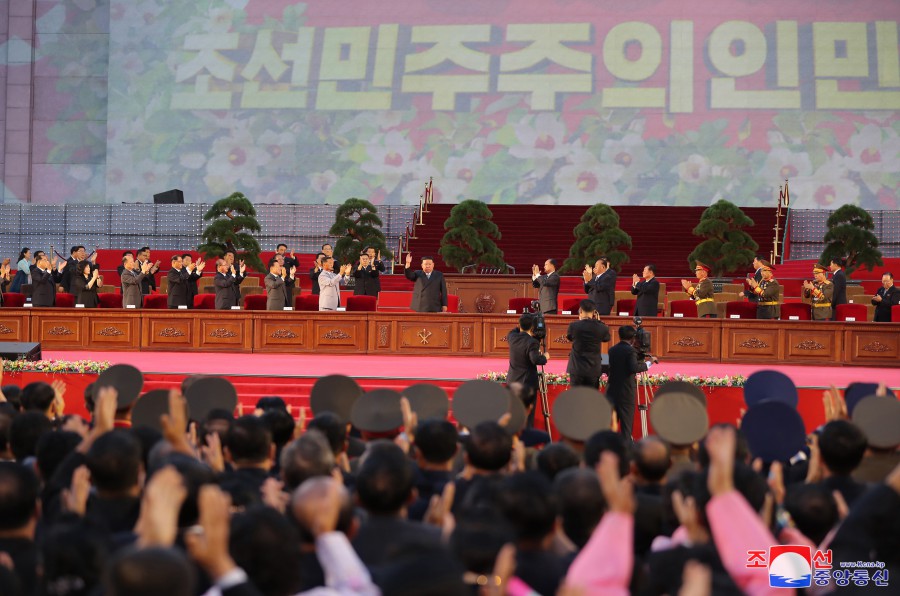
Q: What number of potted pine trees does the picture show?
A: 6